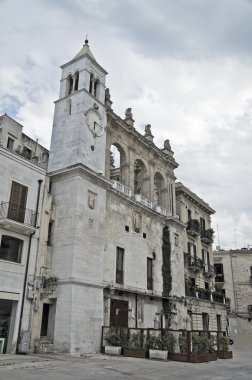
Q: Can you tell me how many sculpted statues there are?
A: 4